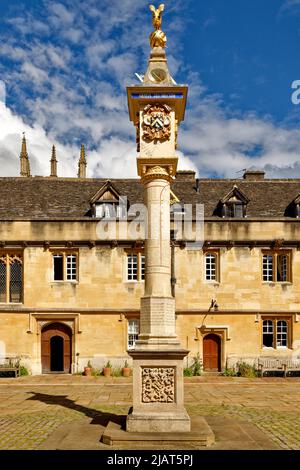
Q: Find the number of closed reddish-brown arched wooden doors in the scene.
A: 1